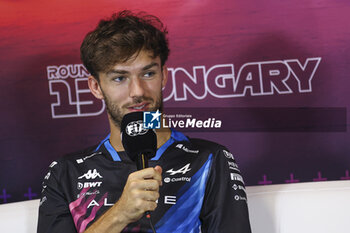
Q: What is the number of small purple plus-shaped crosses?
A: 6